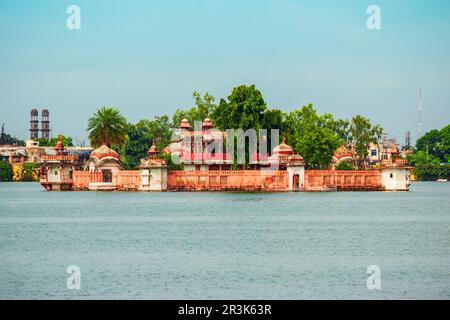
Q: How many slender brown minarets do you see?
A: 2